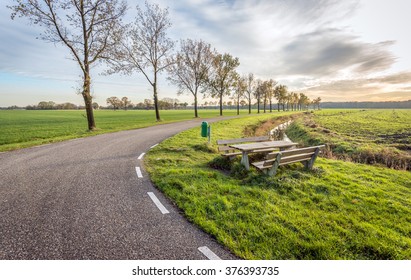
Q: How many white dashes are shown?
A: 5